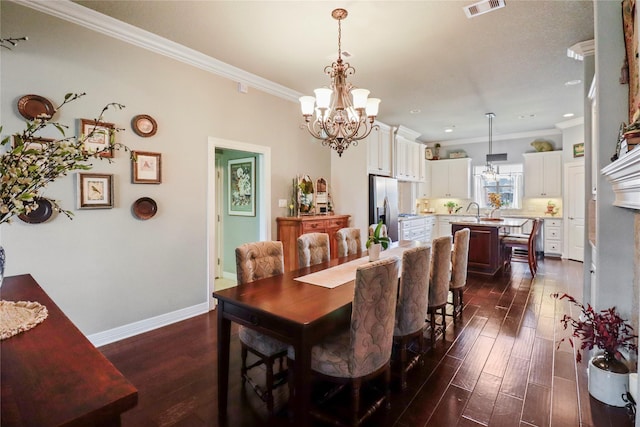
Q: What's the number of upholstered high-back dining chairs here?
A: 8